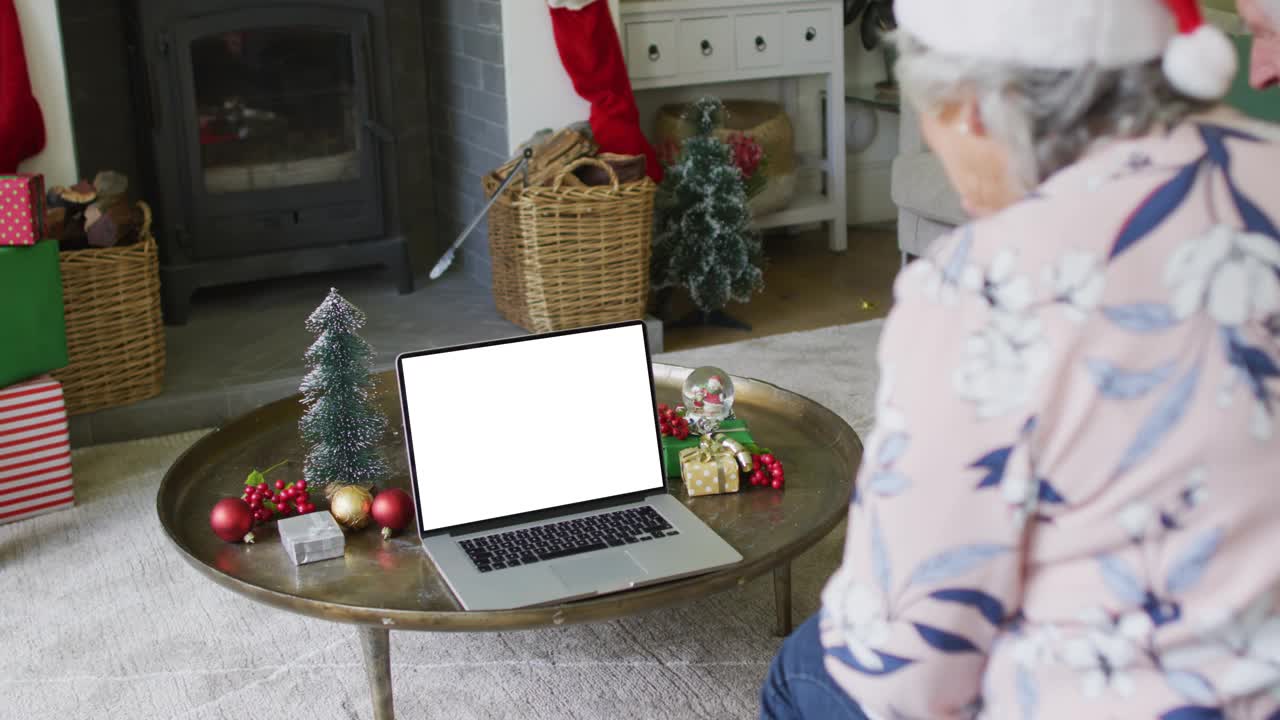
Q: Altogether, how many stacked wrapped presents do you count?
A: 3